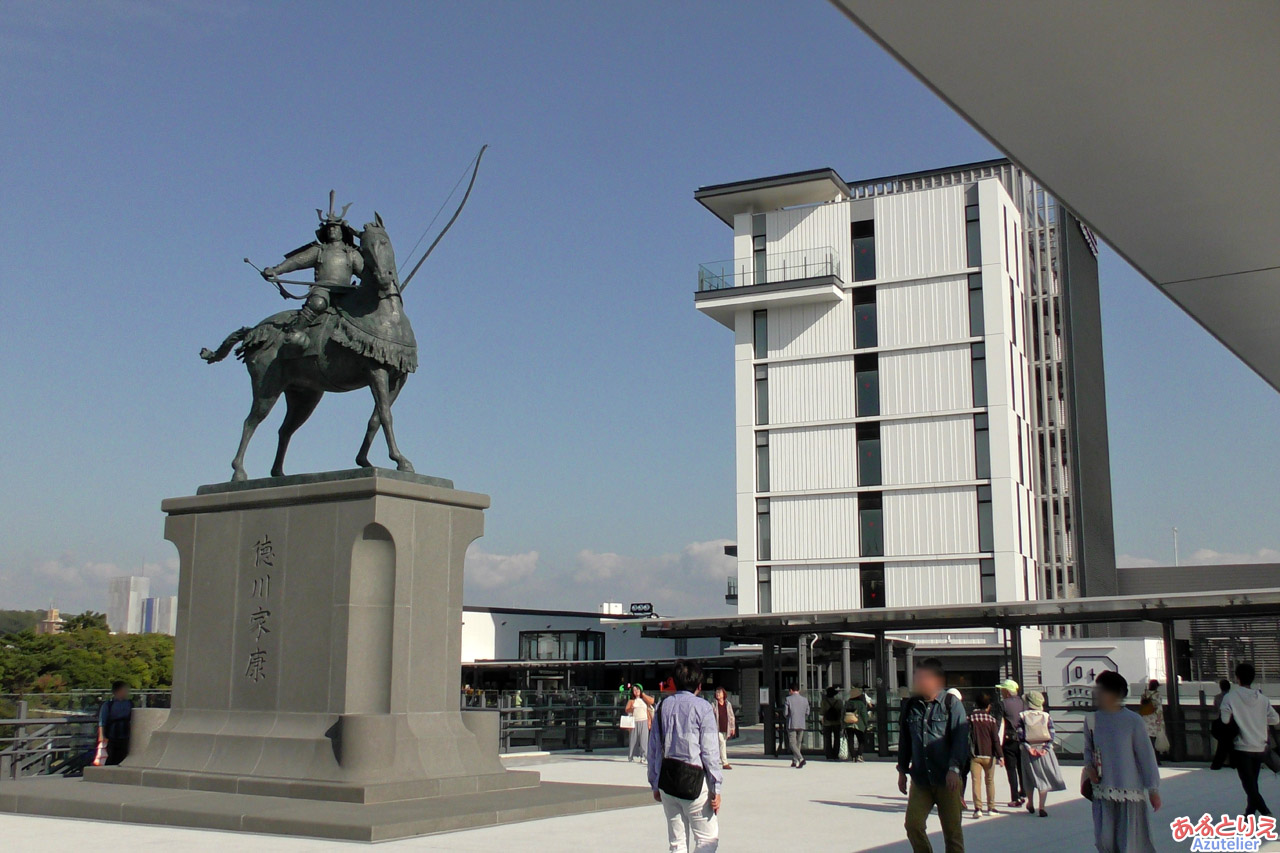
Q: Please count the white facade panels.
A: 12